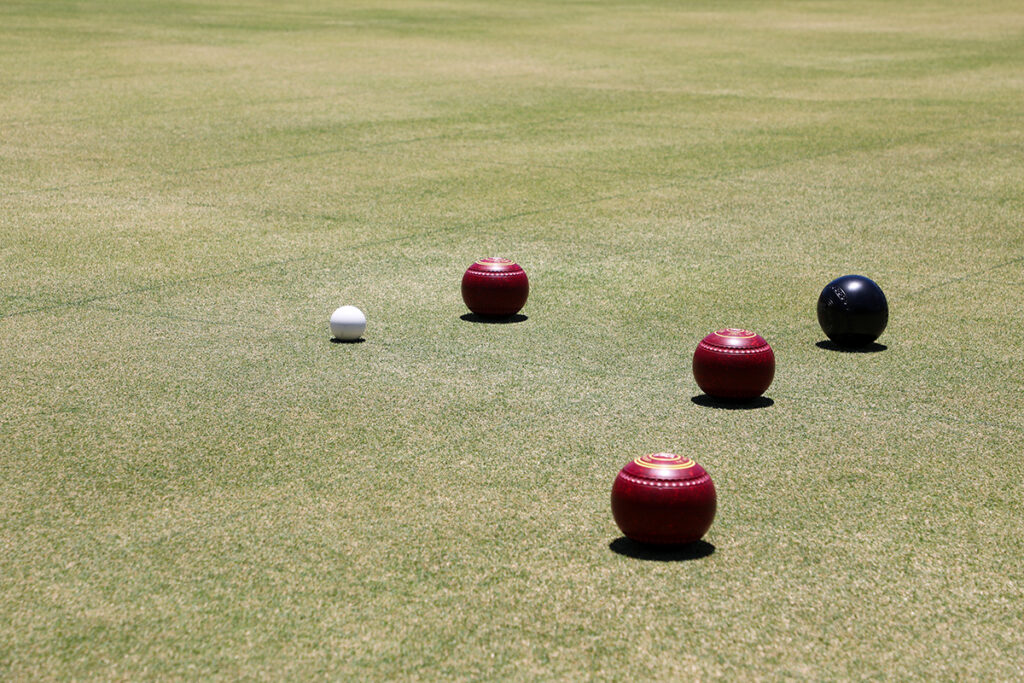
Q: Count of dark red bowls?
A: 3